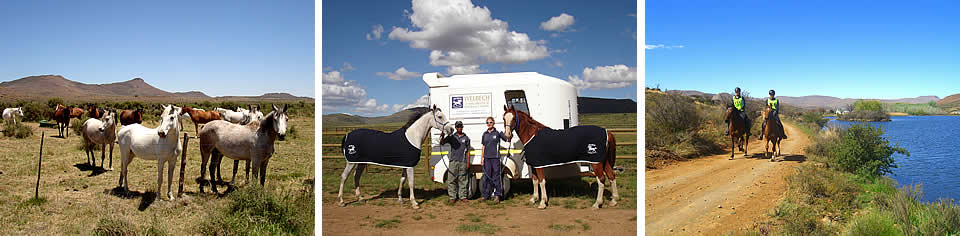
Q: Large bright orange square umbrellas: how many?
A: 0